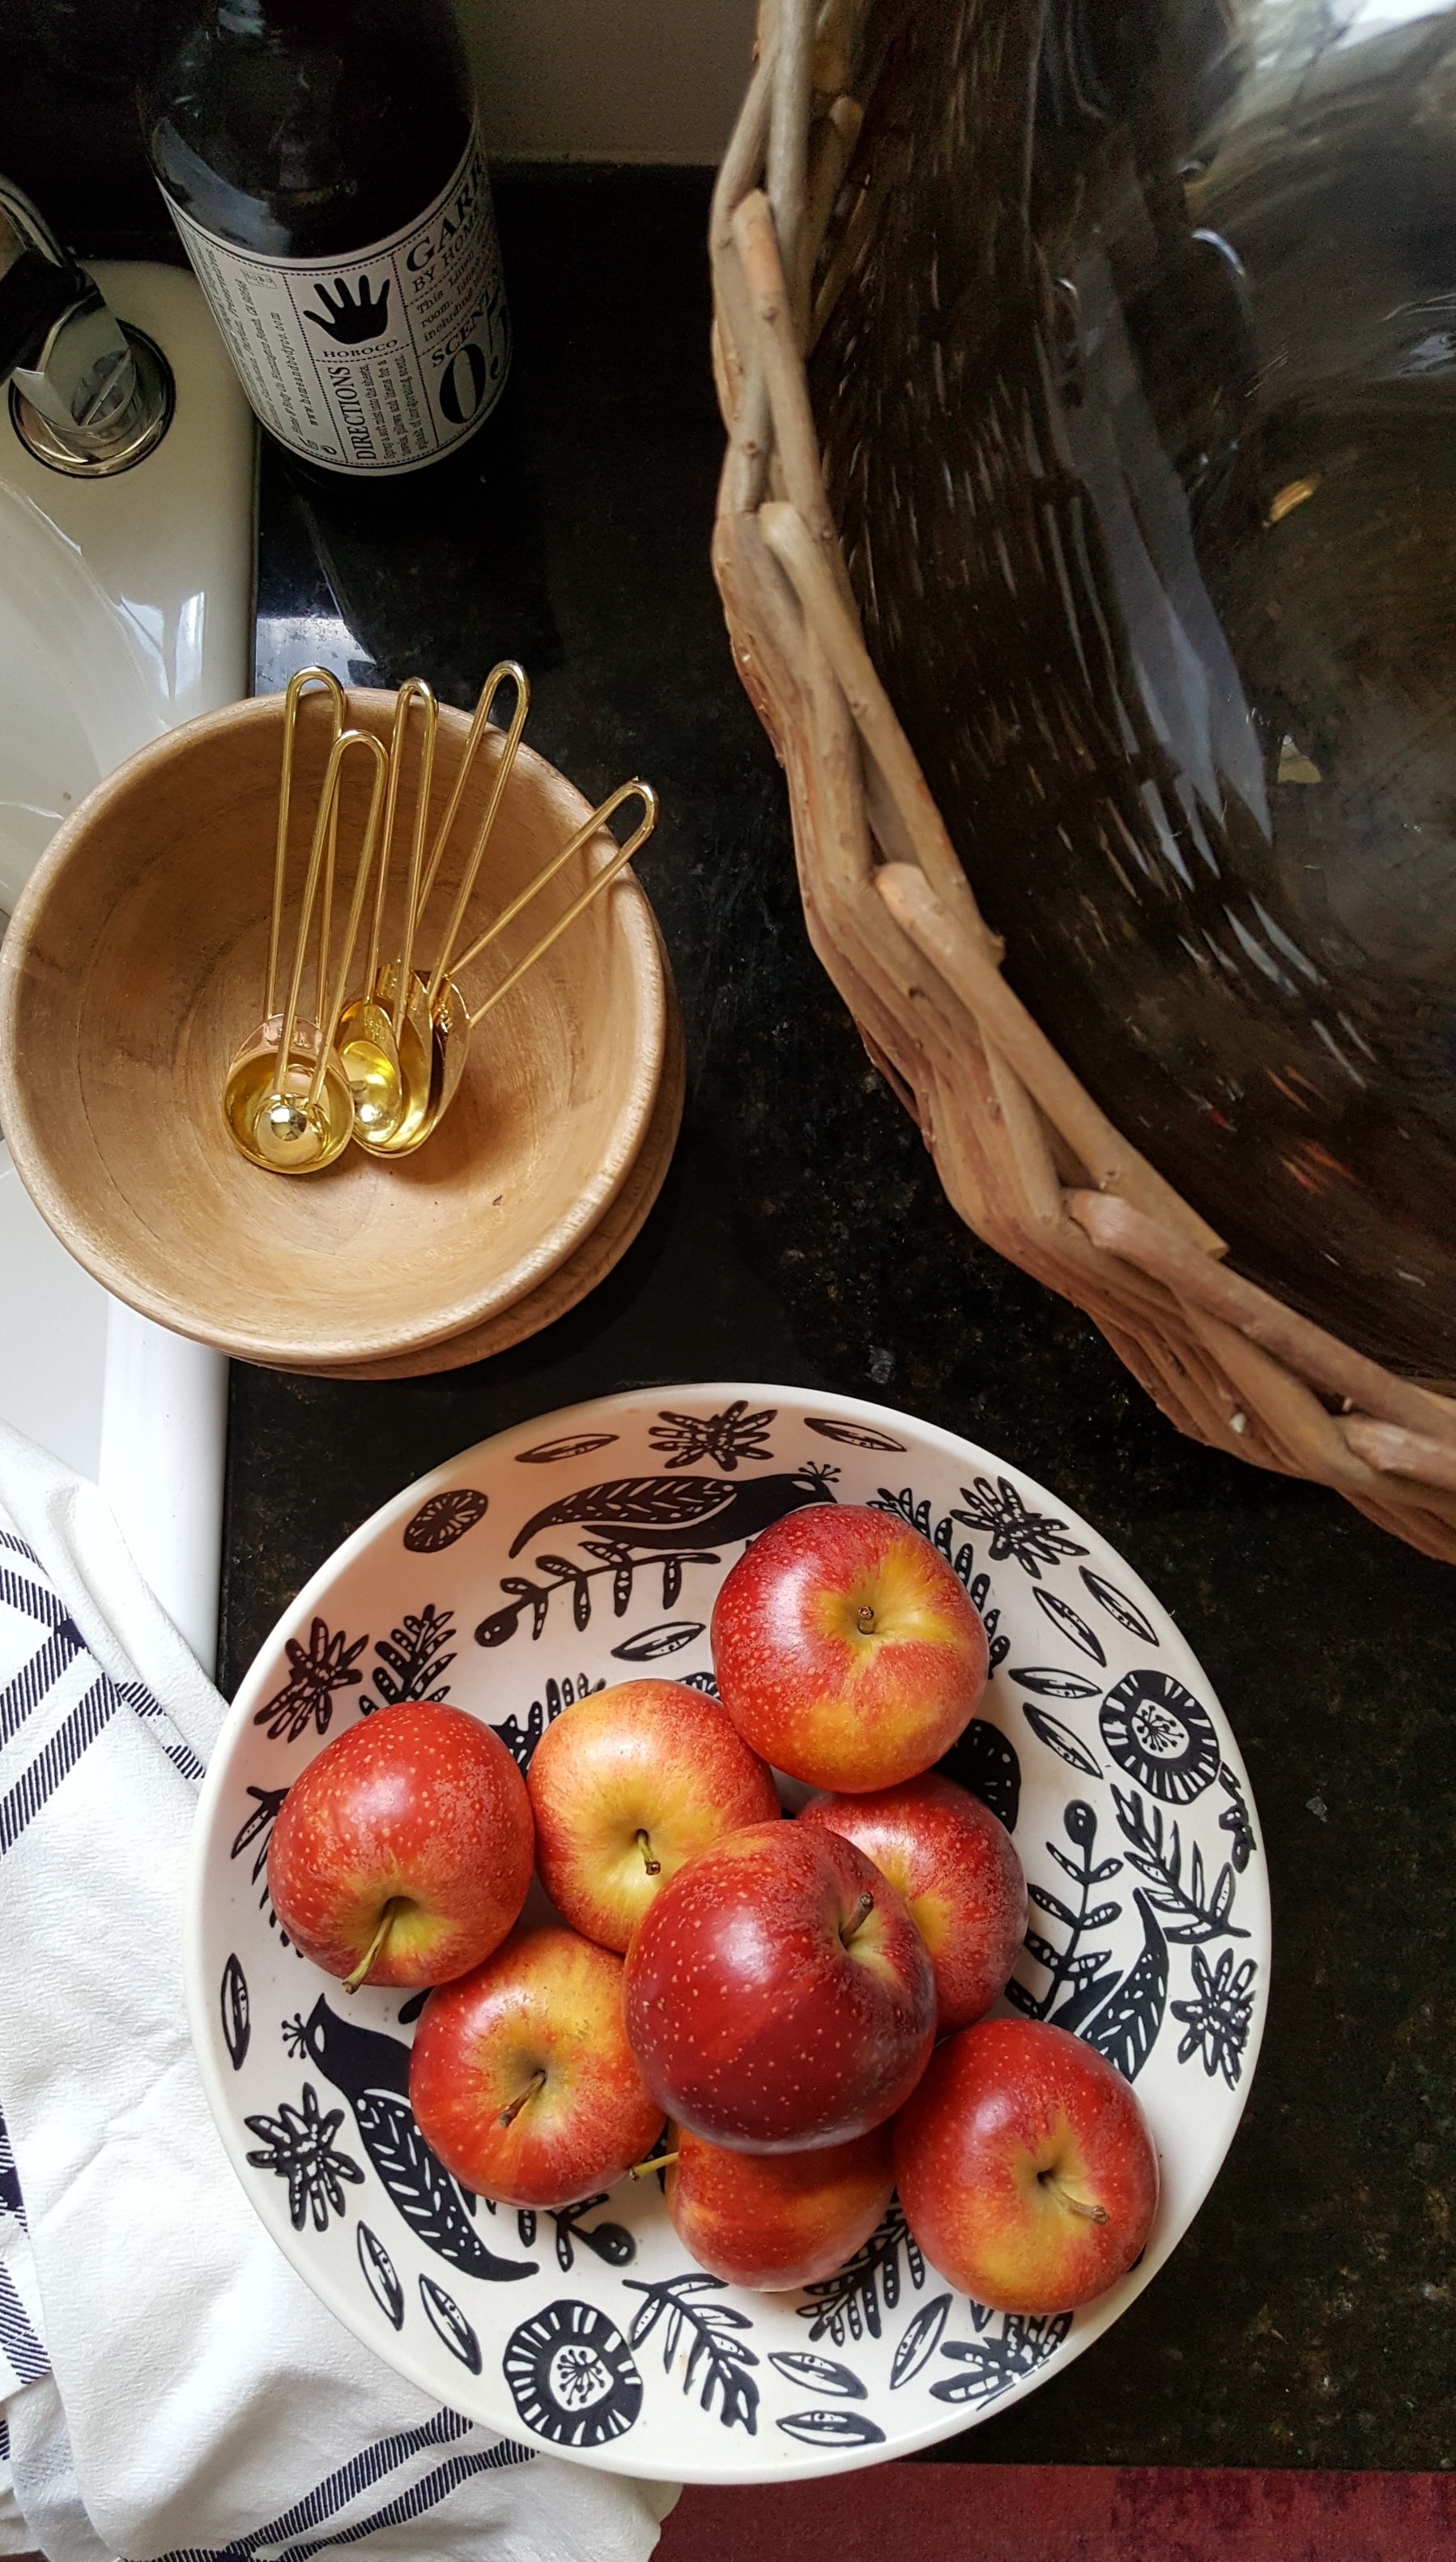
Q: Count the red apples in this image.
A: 8